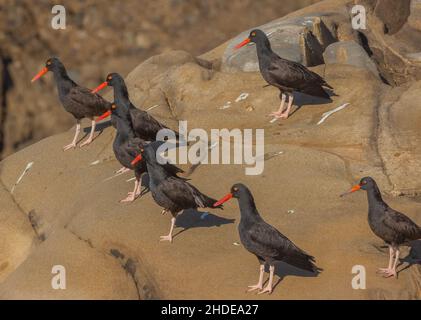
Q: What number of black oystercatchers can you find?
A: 7